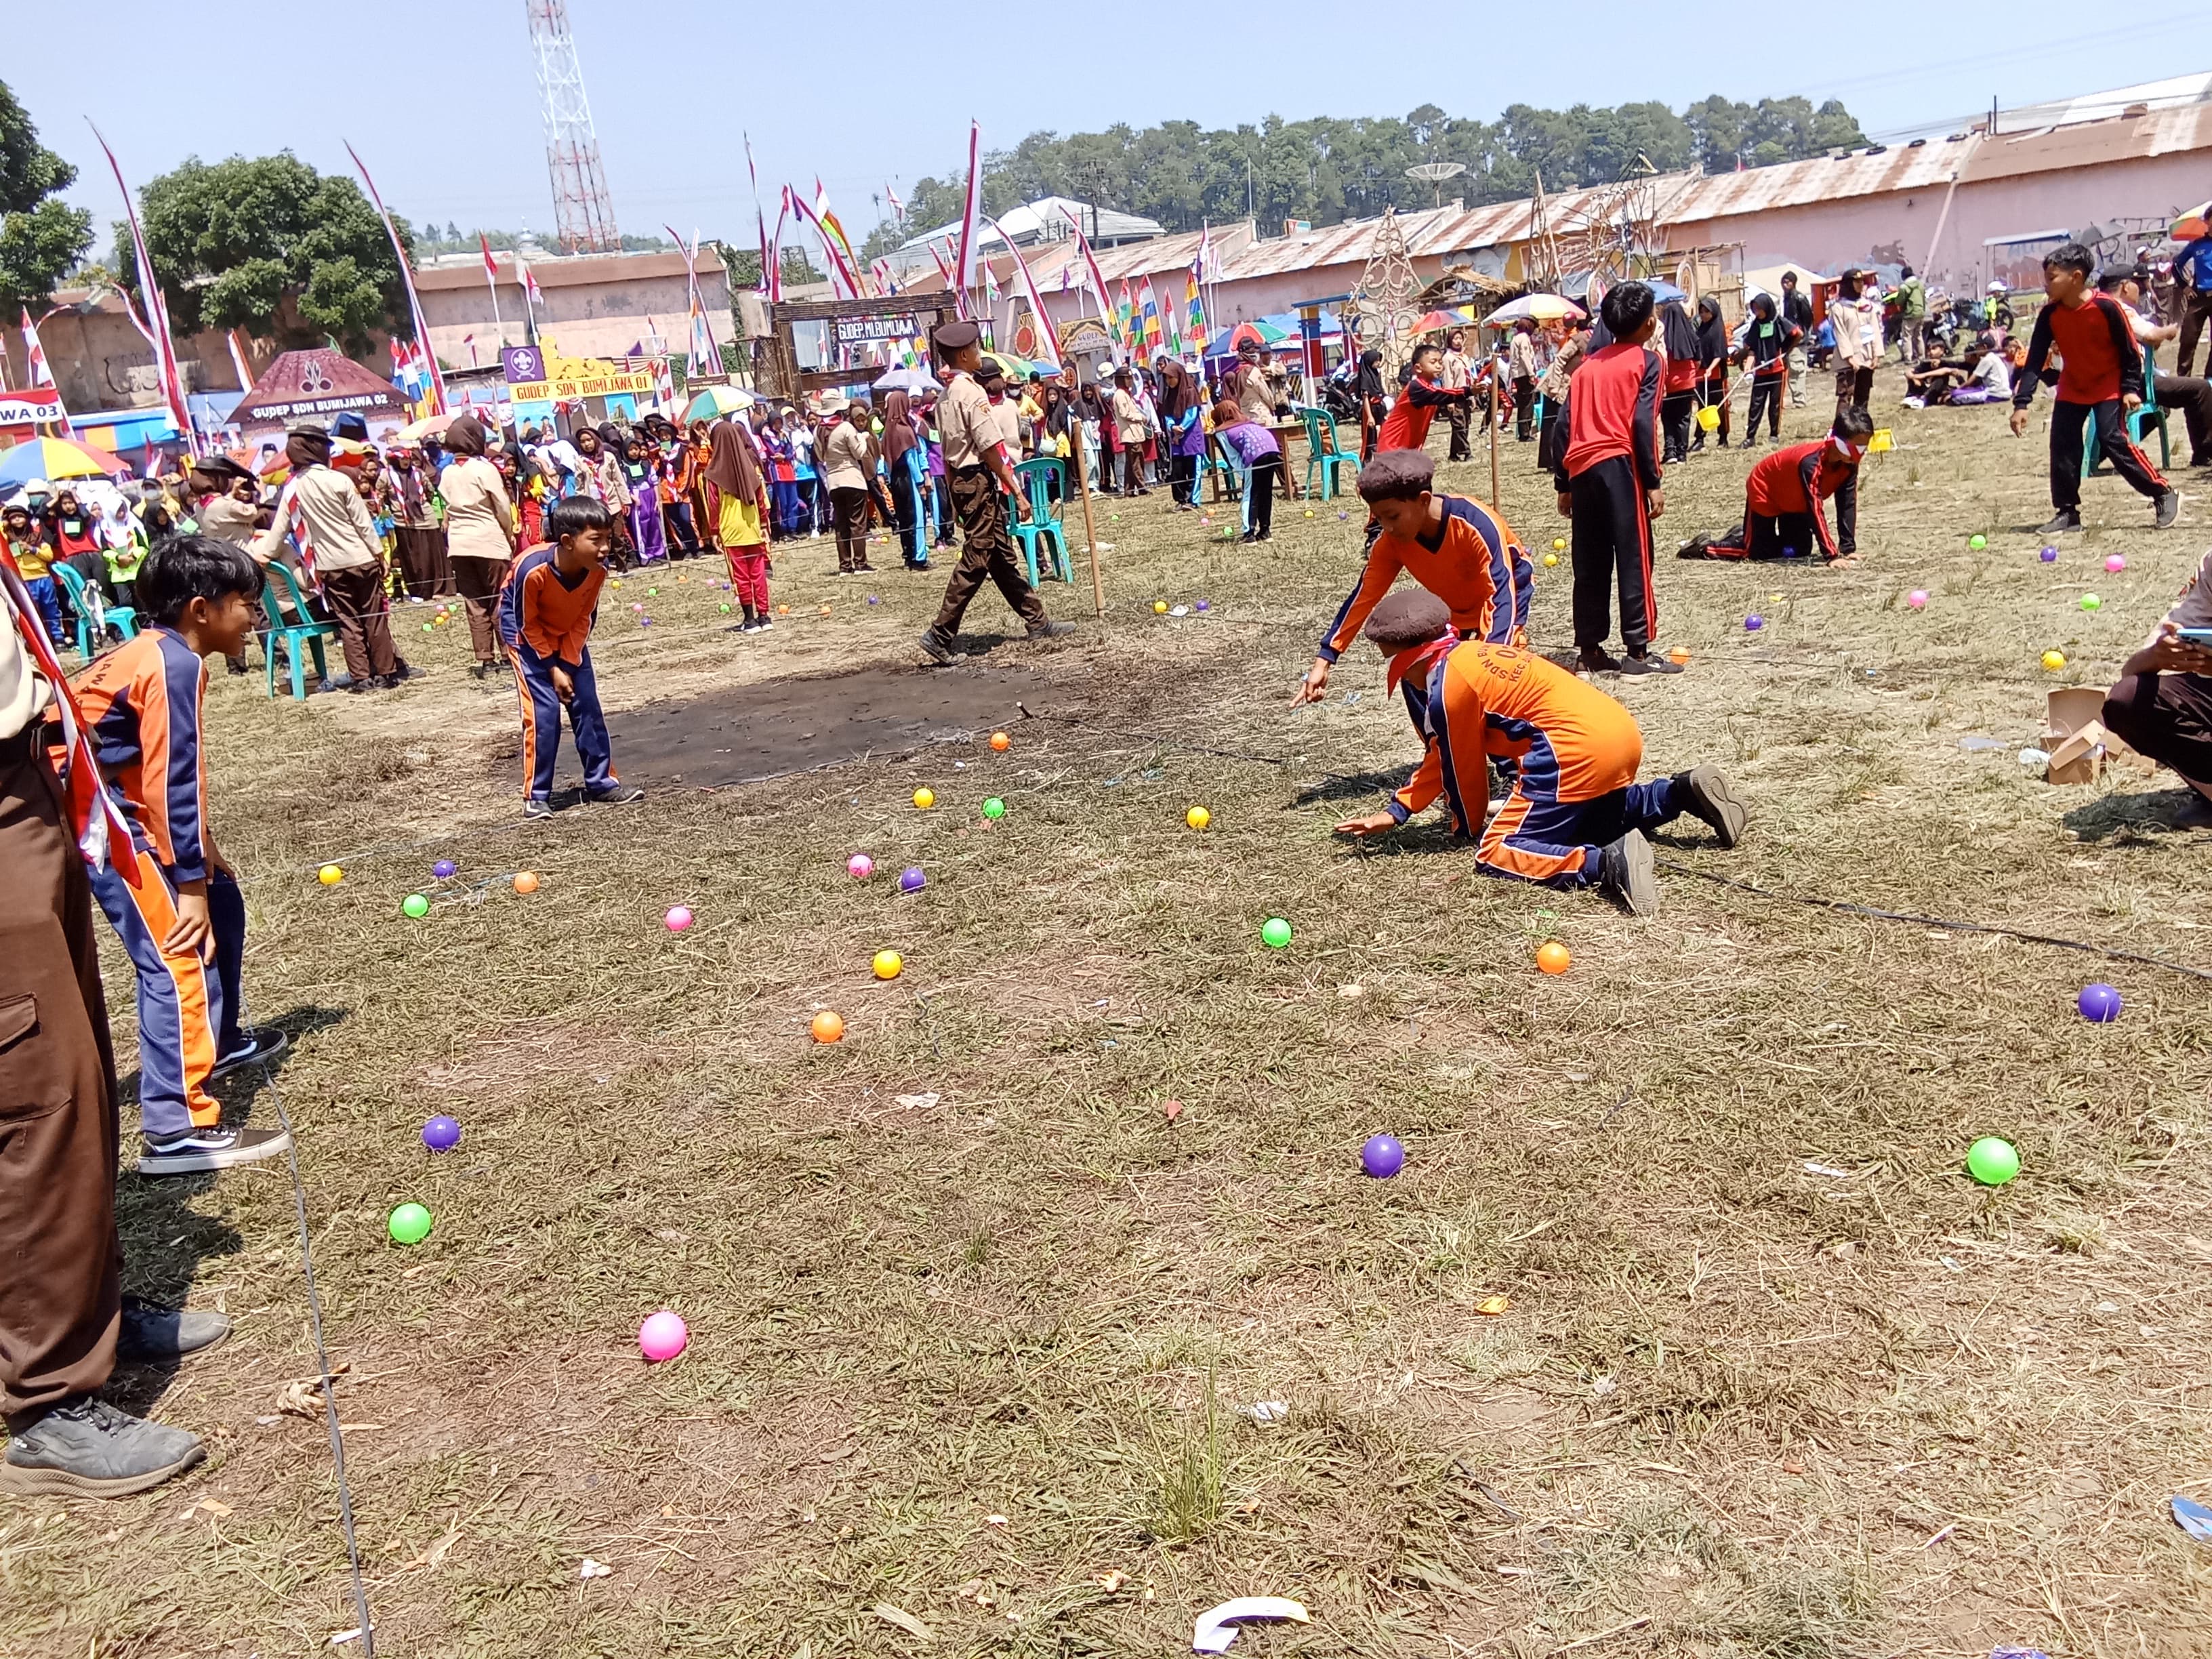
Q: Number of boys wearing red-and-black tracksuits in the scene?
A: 4